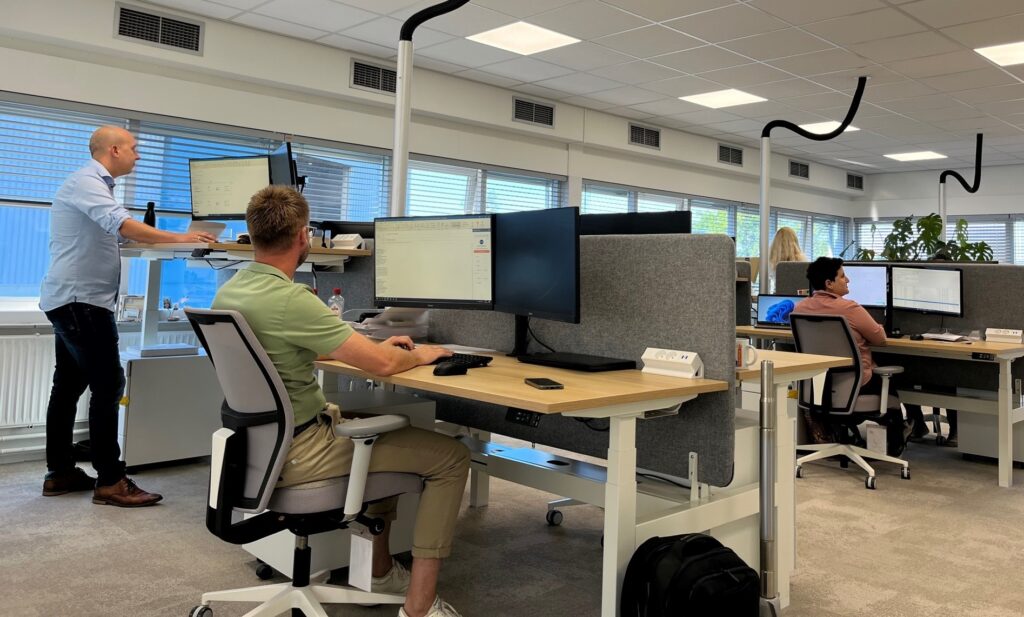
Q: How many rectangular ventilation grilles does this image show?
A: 7